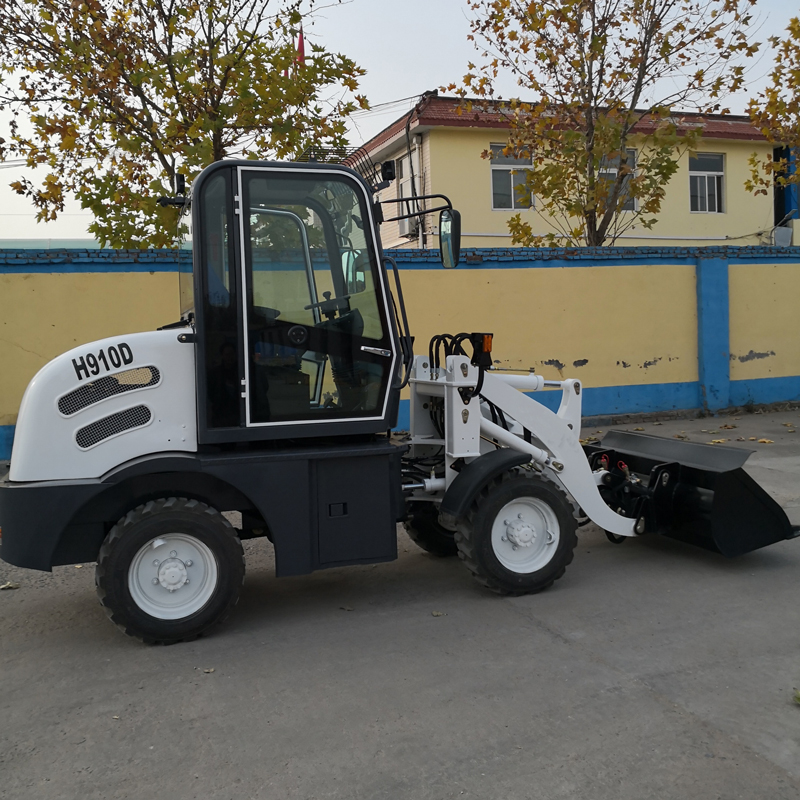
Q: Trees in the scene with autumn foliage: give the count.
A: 3